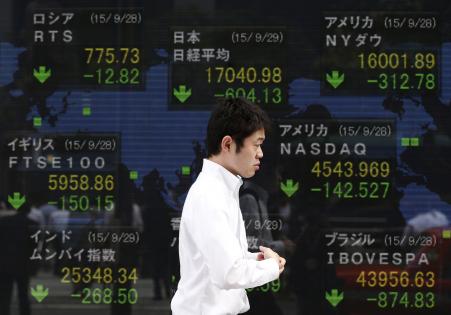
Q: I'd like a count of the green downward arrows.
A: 7